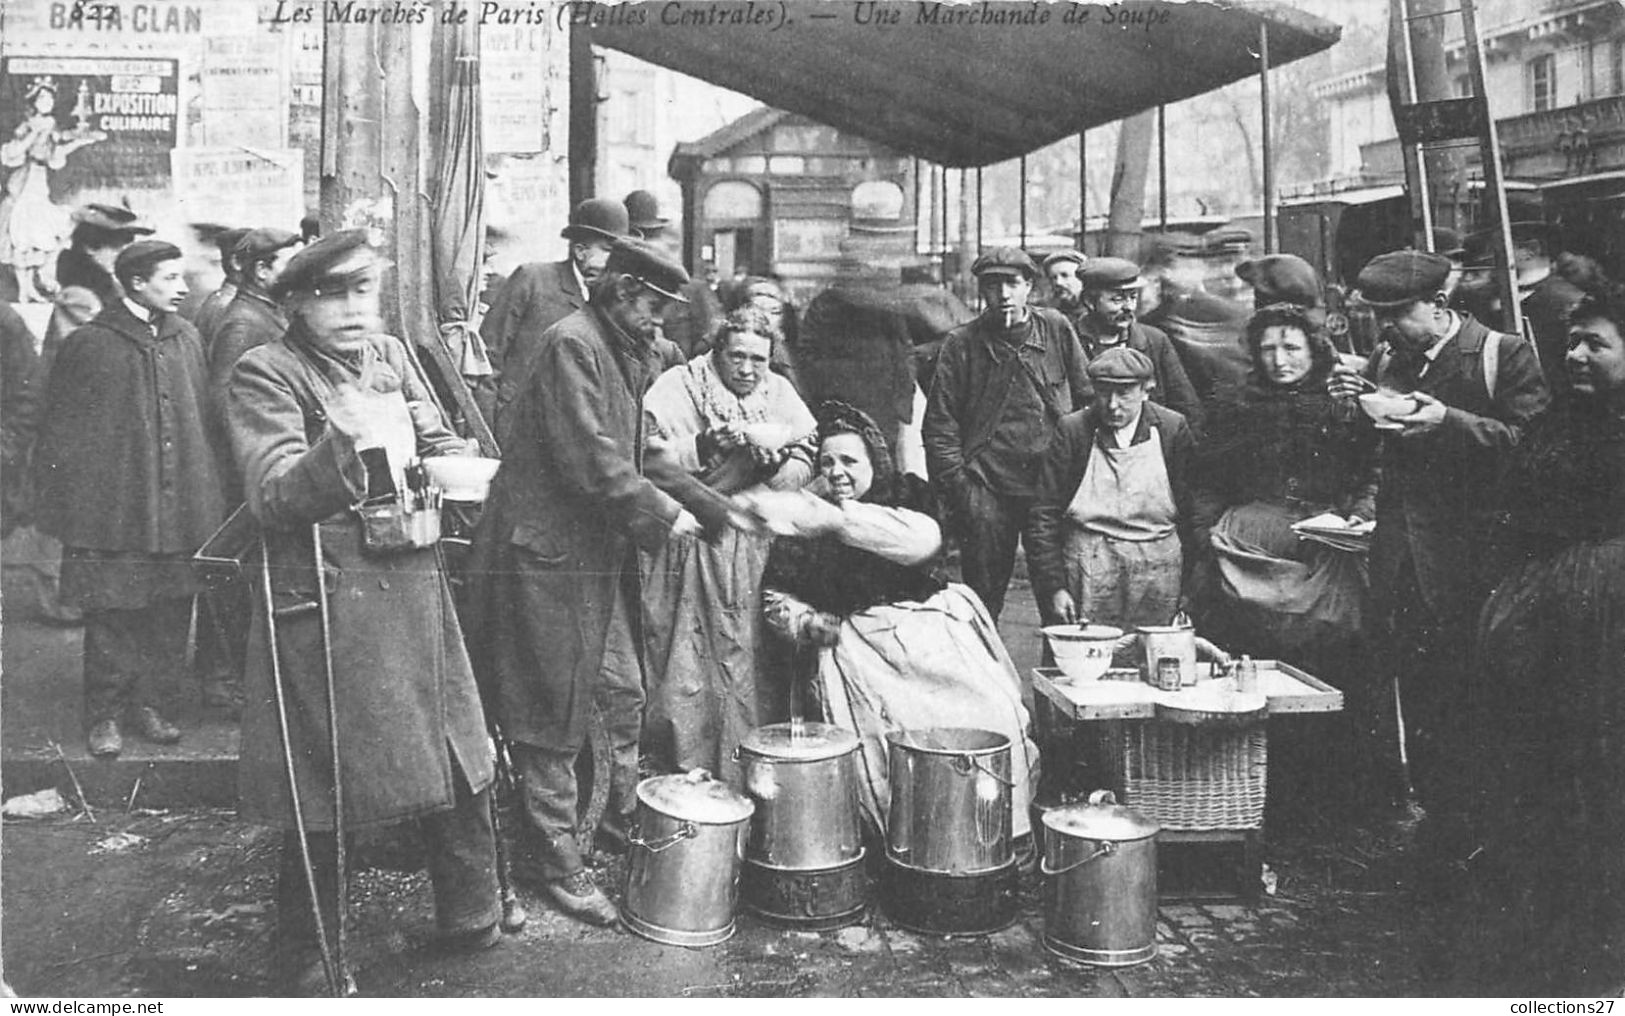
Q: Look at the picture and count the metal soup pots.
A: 4